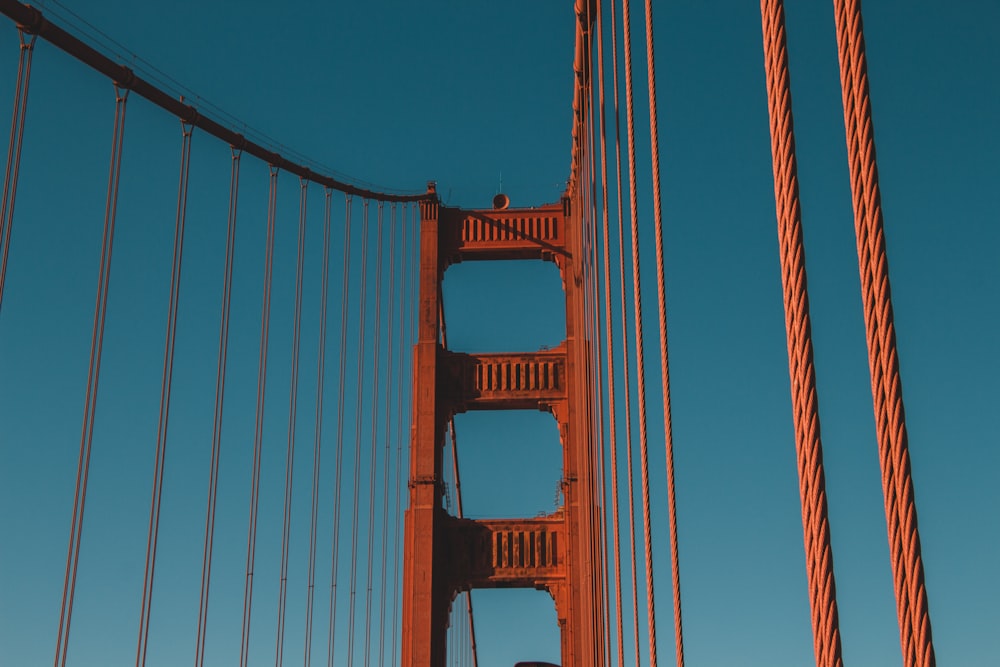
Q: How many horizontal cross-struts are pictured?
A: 3